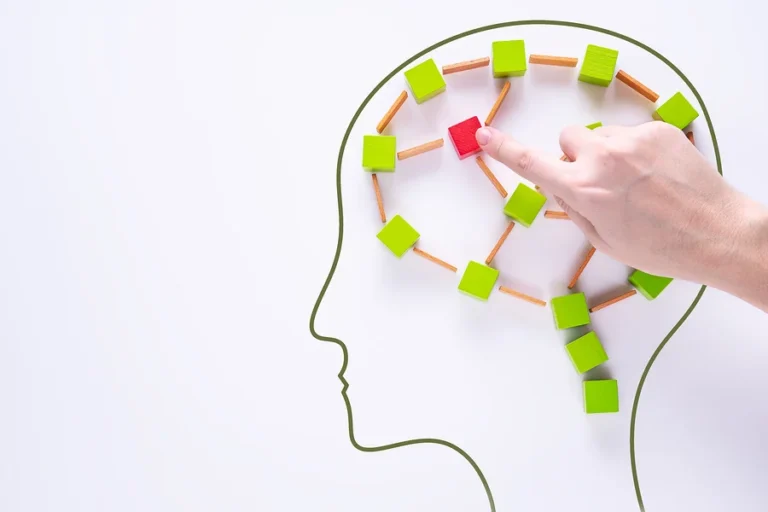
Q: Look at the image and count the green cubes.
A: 13